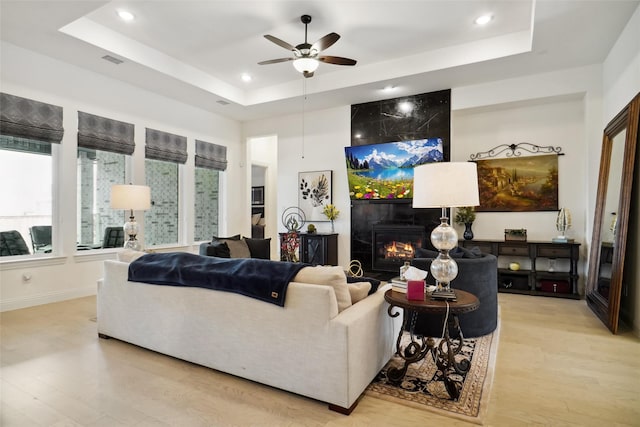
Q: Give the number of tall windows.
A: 4